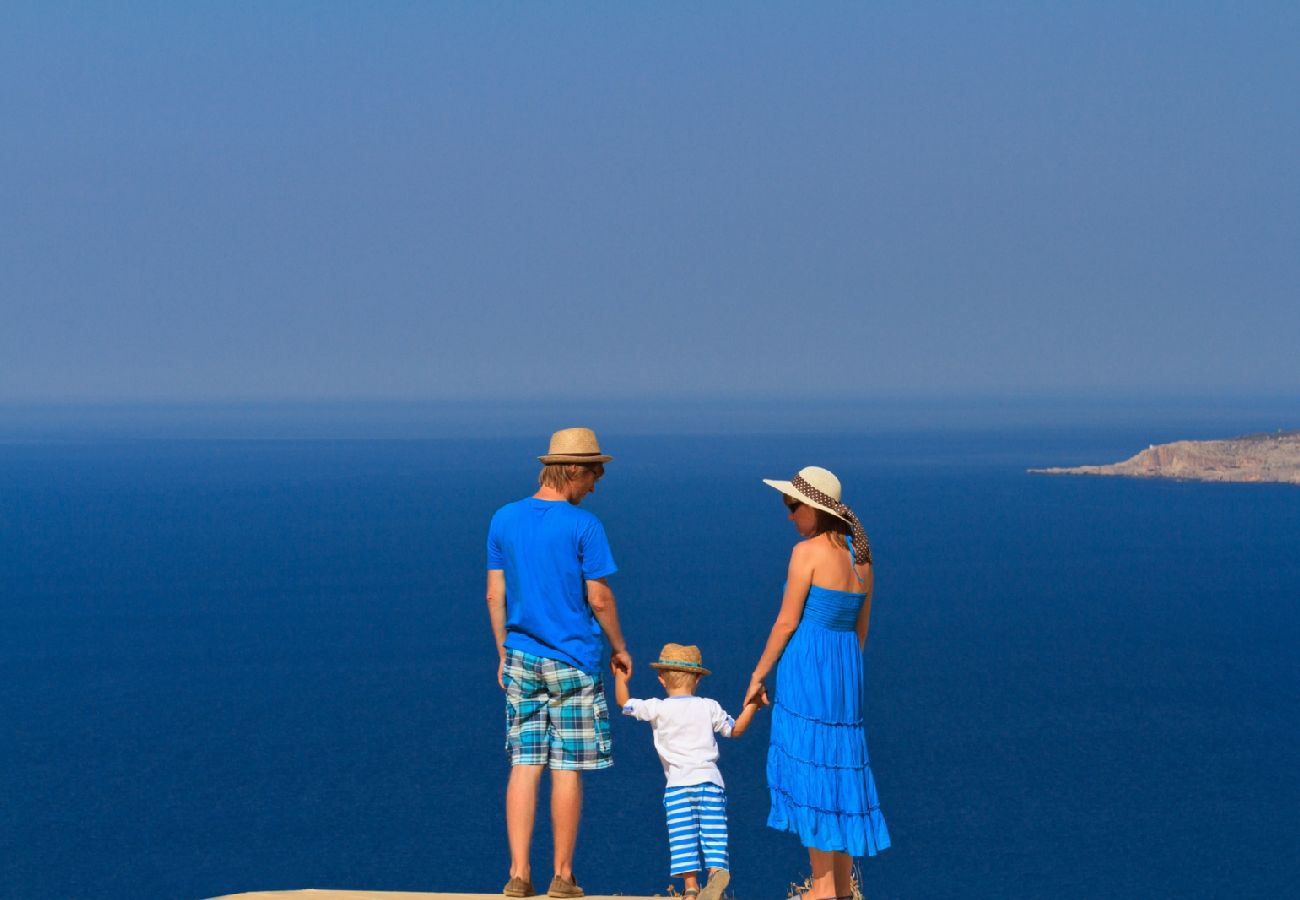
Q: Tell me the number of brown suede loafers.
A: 2